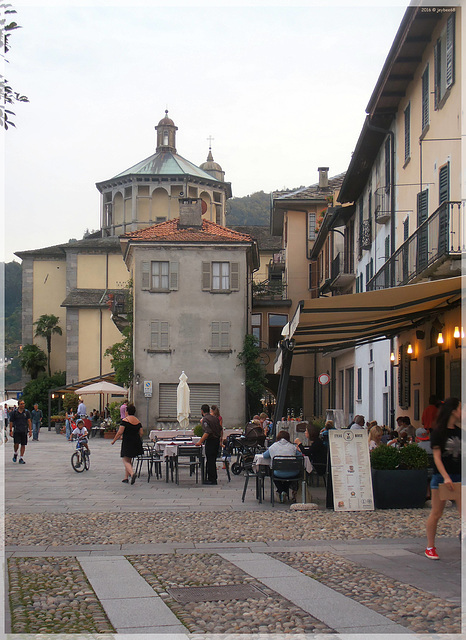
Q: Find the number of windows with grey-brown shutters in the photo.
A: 4